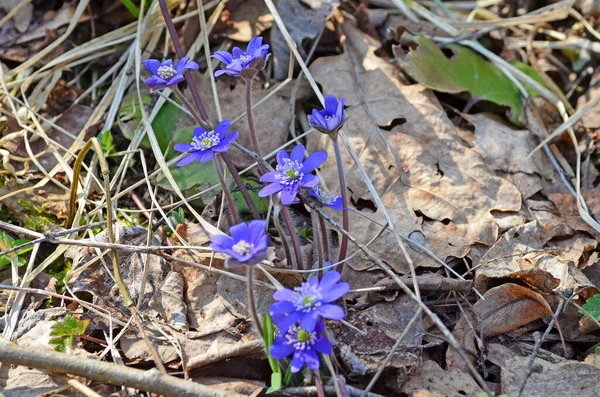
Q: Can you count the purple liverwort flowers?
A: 9